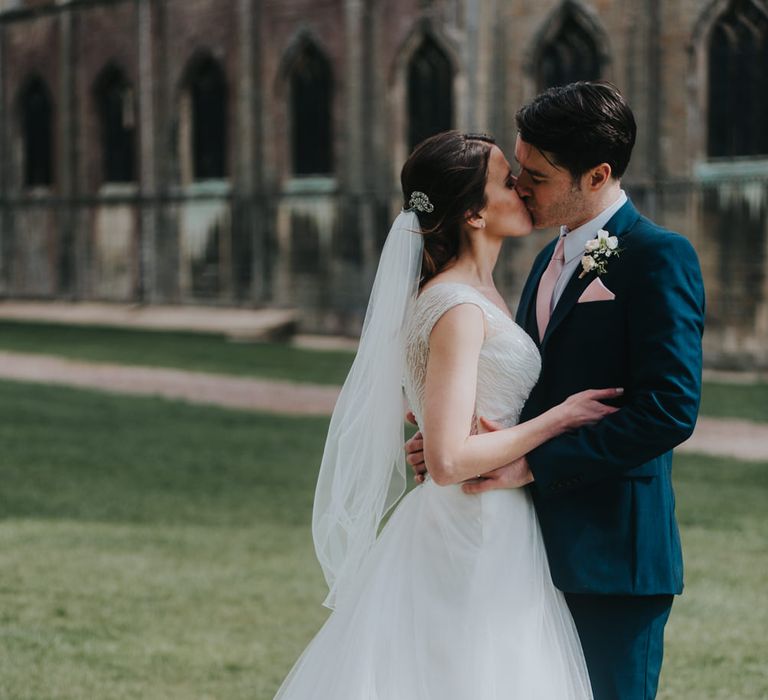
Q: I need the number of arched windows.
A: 7